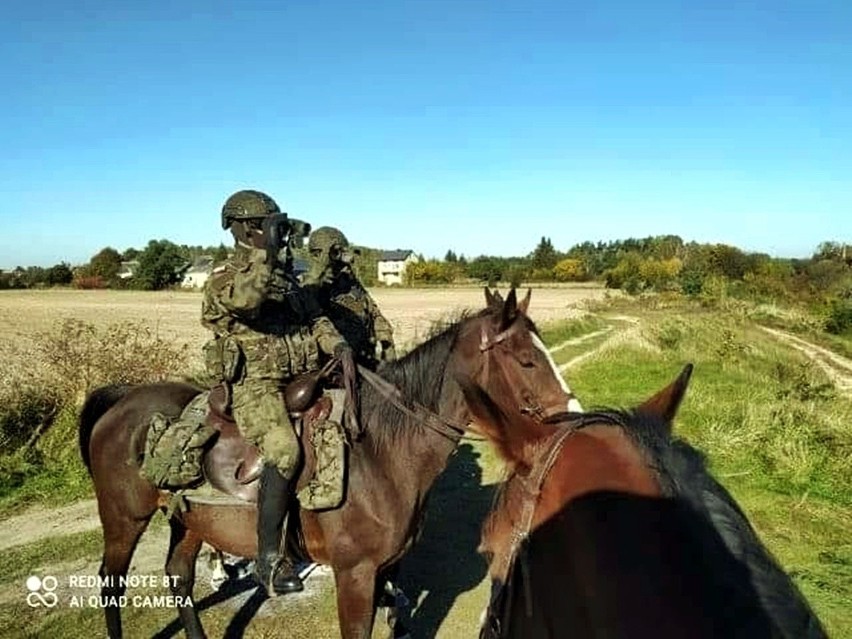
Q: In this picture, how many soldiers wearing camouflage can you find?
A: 2